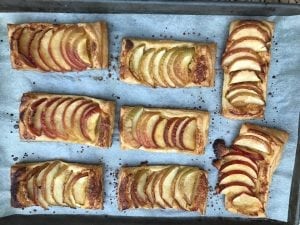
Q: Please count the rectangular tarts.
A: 8